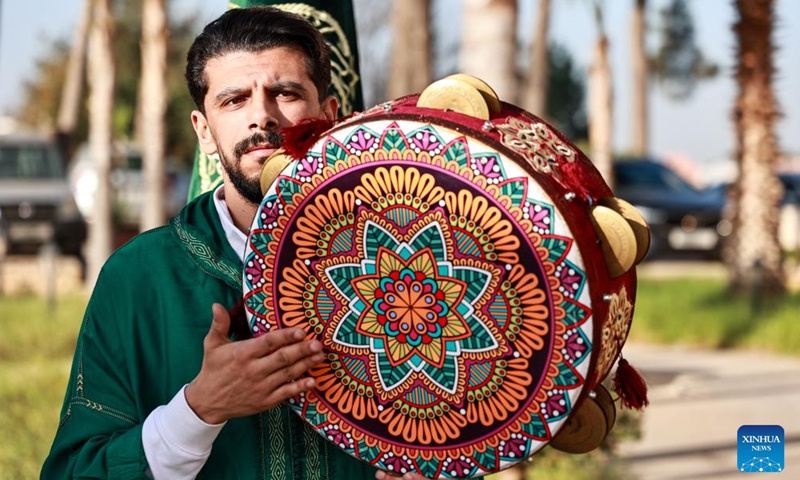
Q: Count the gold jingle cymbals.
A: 8